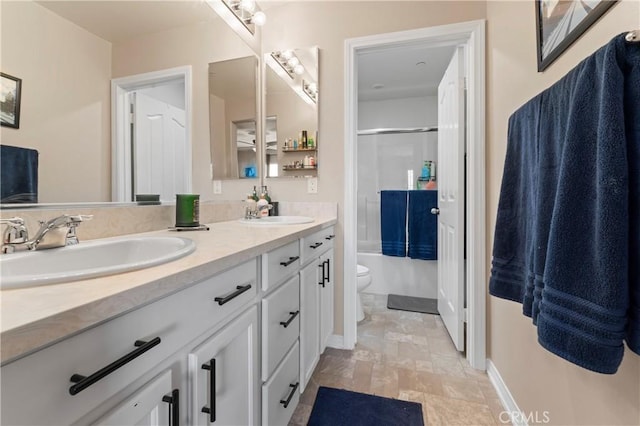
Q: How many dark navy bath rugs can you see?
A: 1